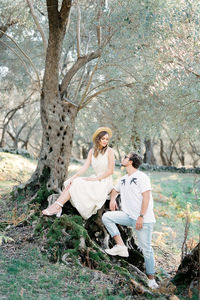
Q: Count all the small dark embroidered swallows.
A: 2